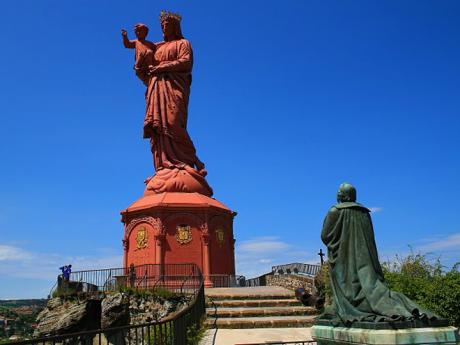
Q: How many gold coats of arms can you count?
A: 3